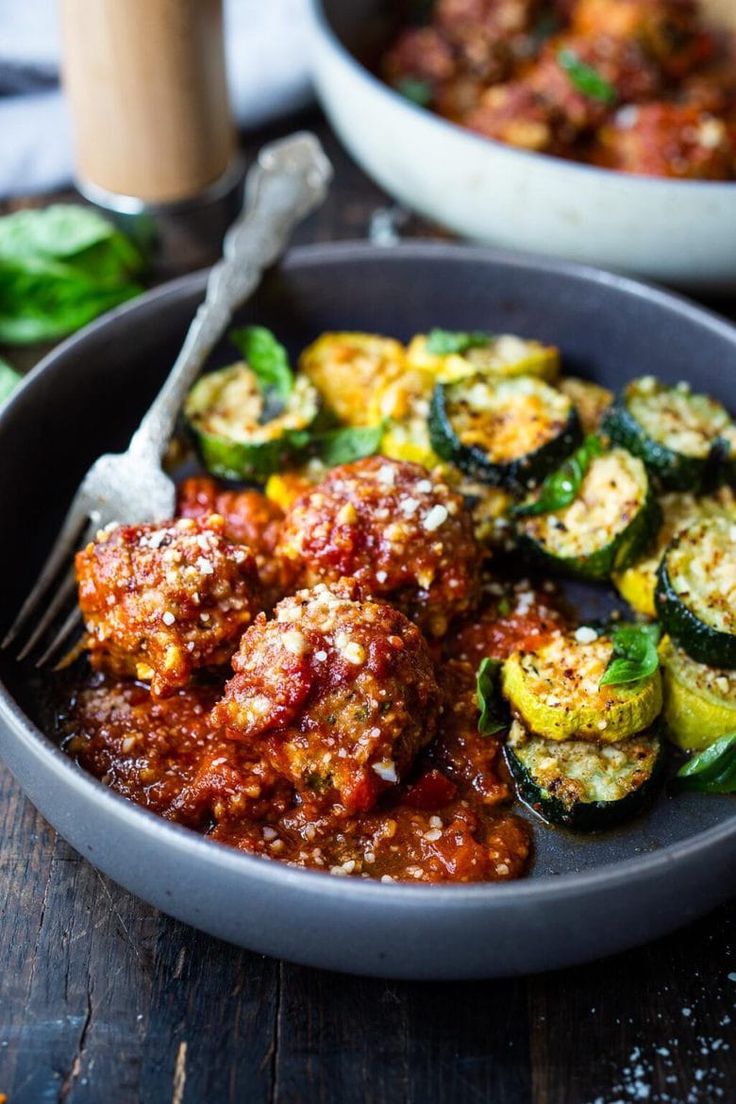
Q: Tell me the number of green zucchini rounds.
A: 6